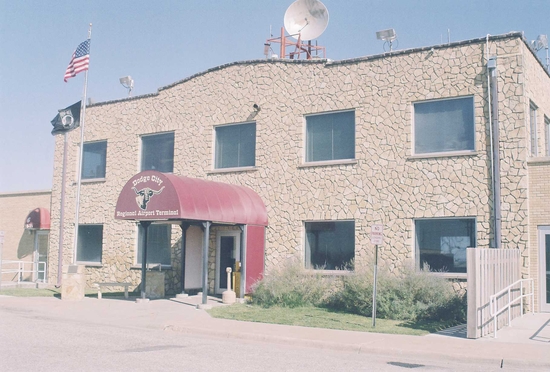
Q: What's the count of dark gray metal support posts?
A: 4